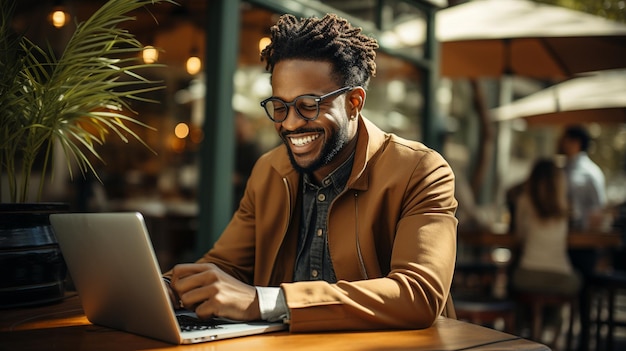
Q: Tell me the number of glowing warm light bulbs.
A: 5